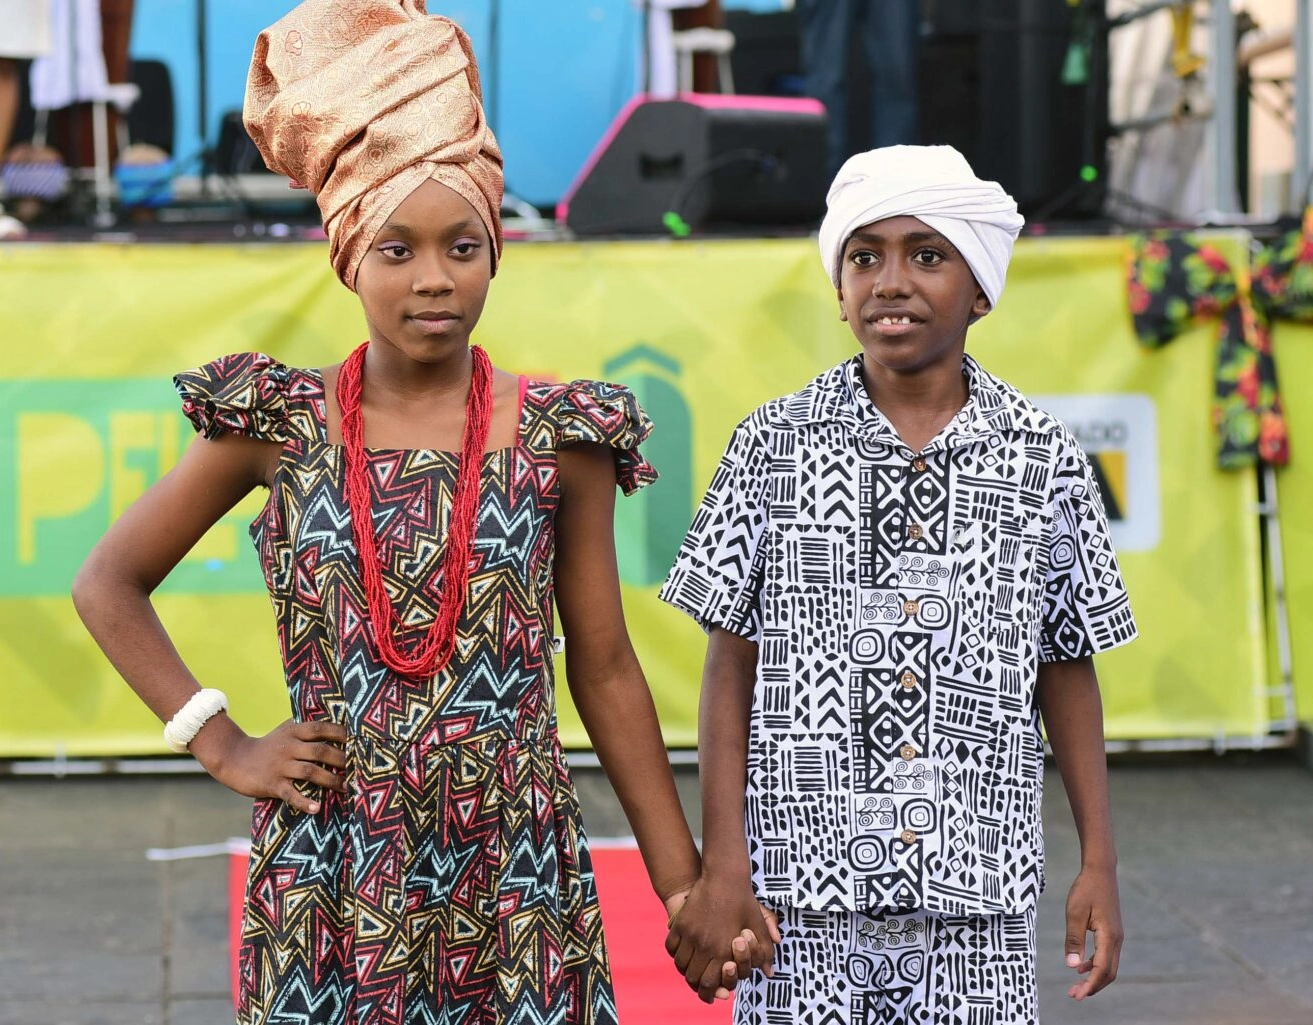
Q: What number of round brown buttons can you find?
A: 6